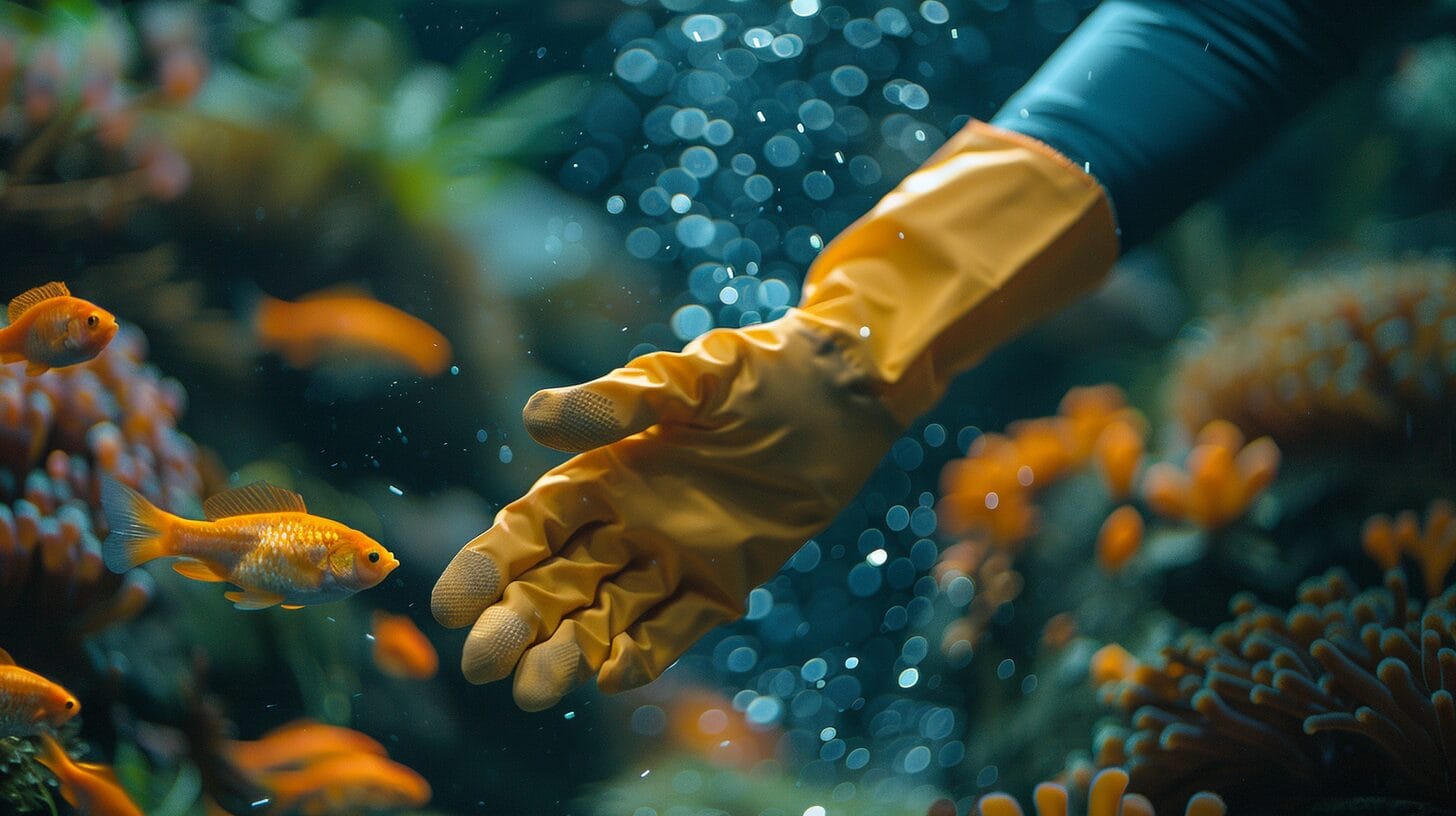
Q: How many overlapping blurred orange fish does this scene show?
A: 2